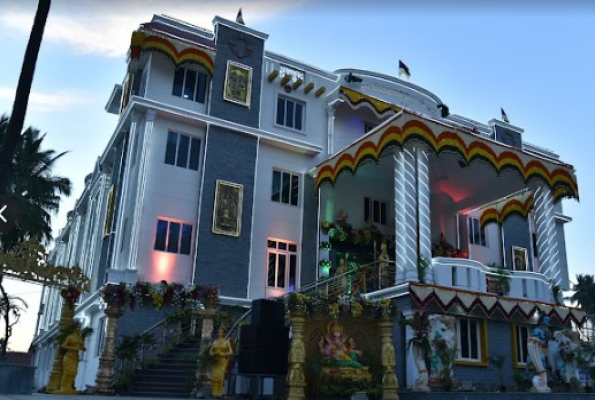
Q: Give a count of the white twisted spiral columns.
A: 5